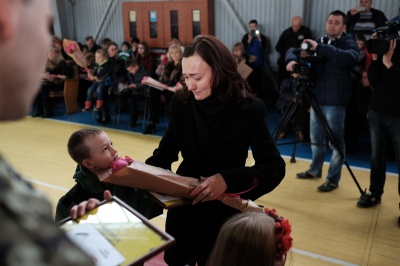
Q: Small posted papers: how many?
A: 3